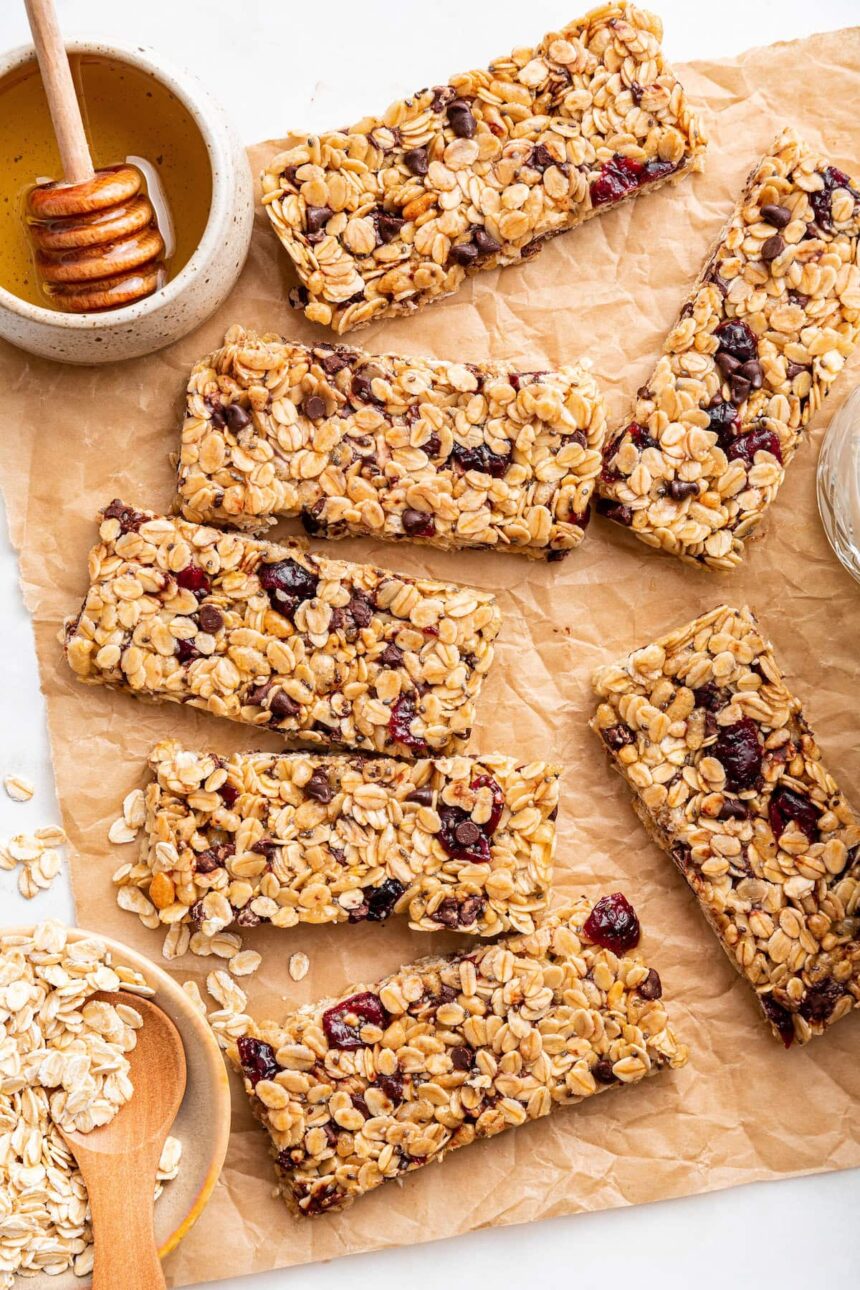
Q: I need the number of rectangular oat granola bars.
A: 7